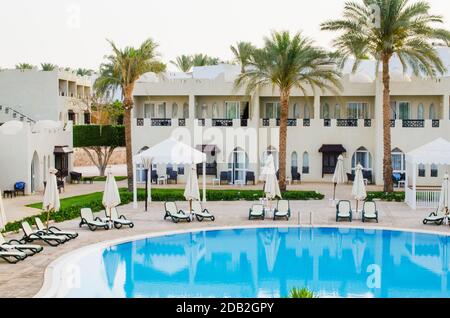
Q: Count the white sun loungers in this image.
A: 13